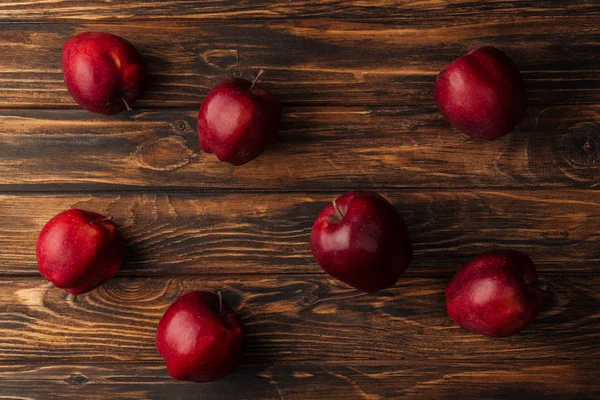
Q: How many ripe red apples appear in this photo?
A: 7